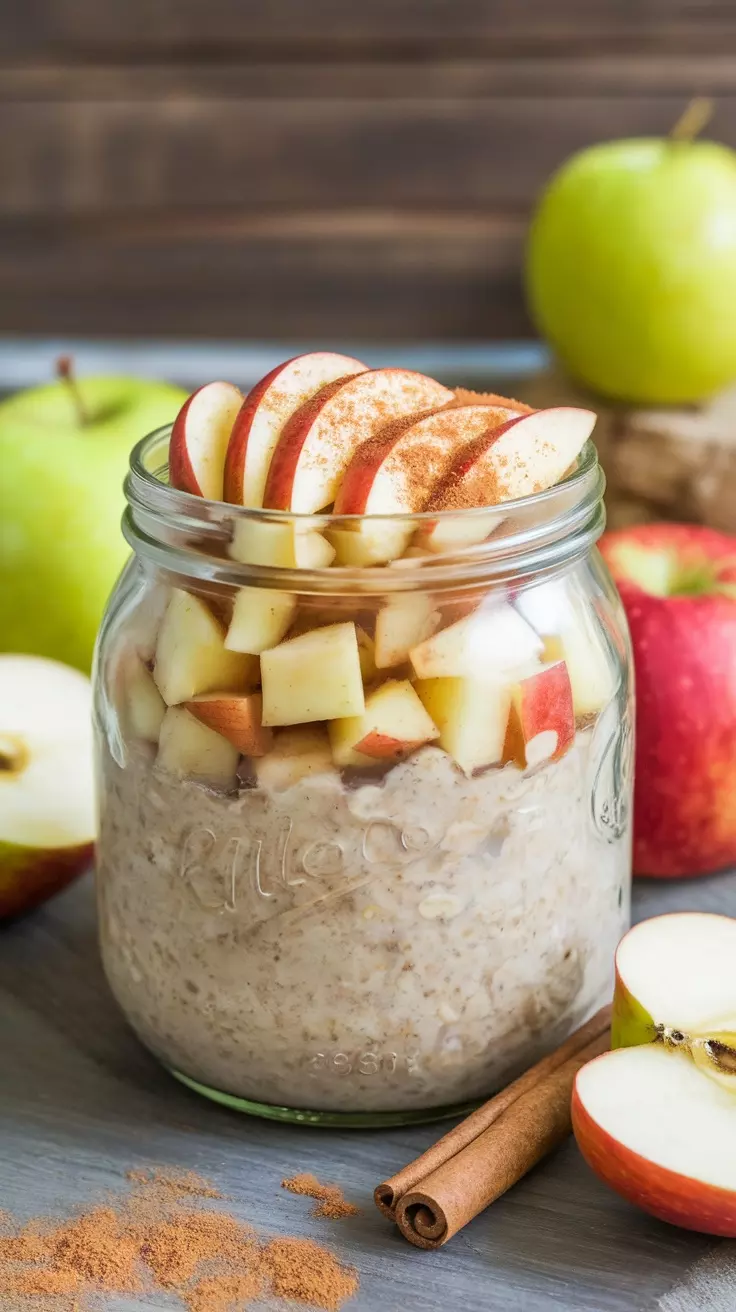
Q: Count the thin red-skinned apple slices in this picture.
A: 5